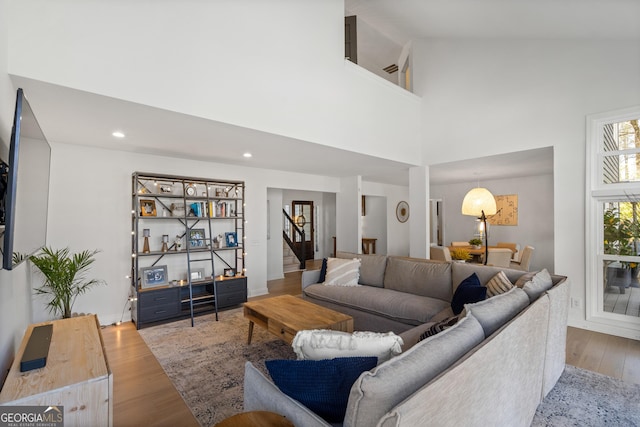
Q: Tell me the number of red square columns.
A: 0